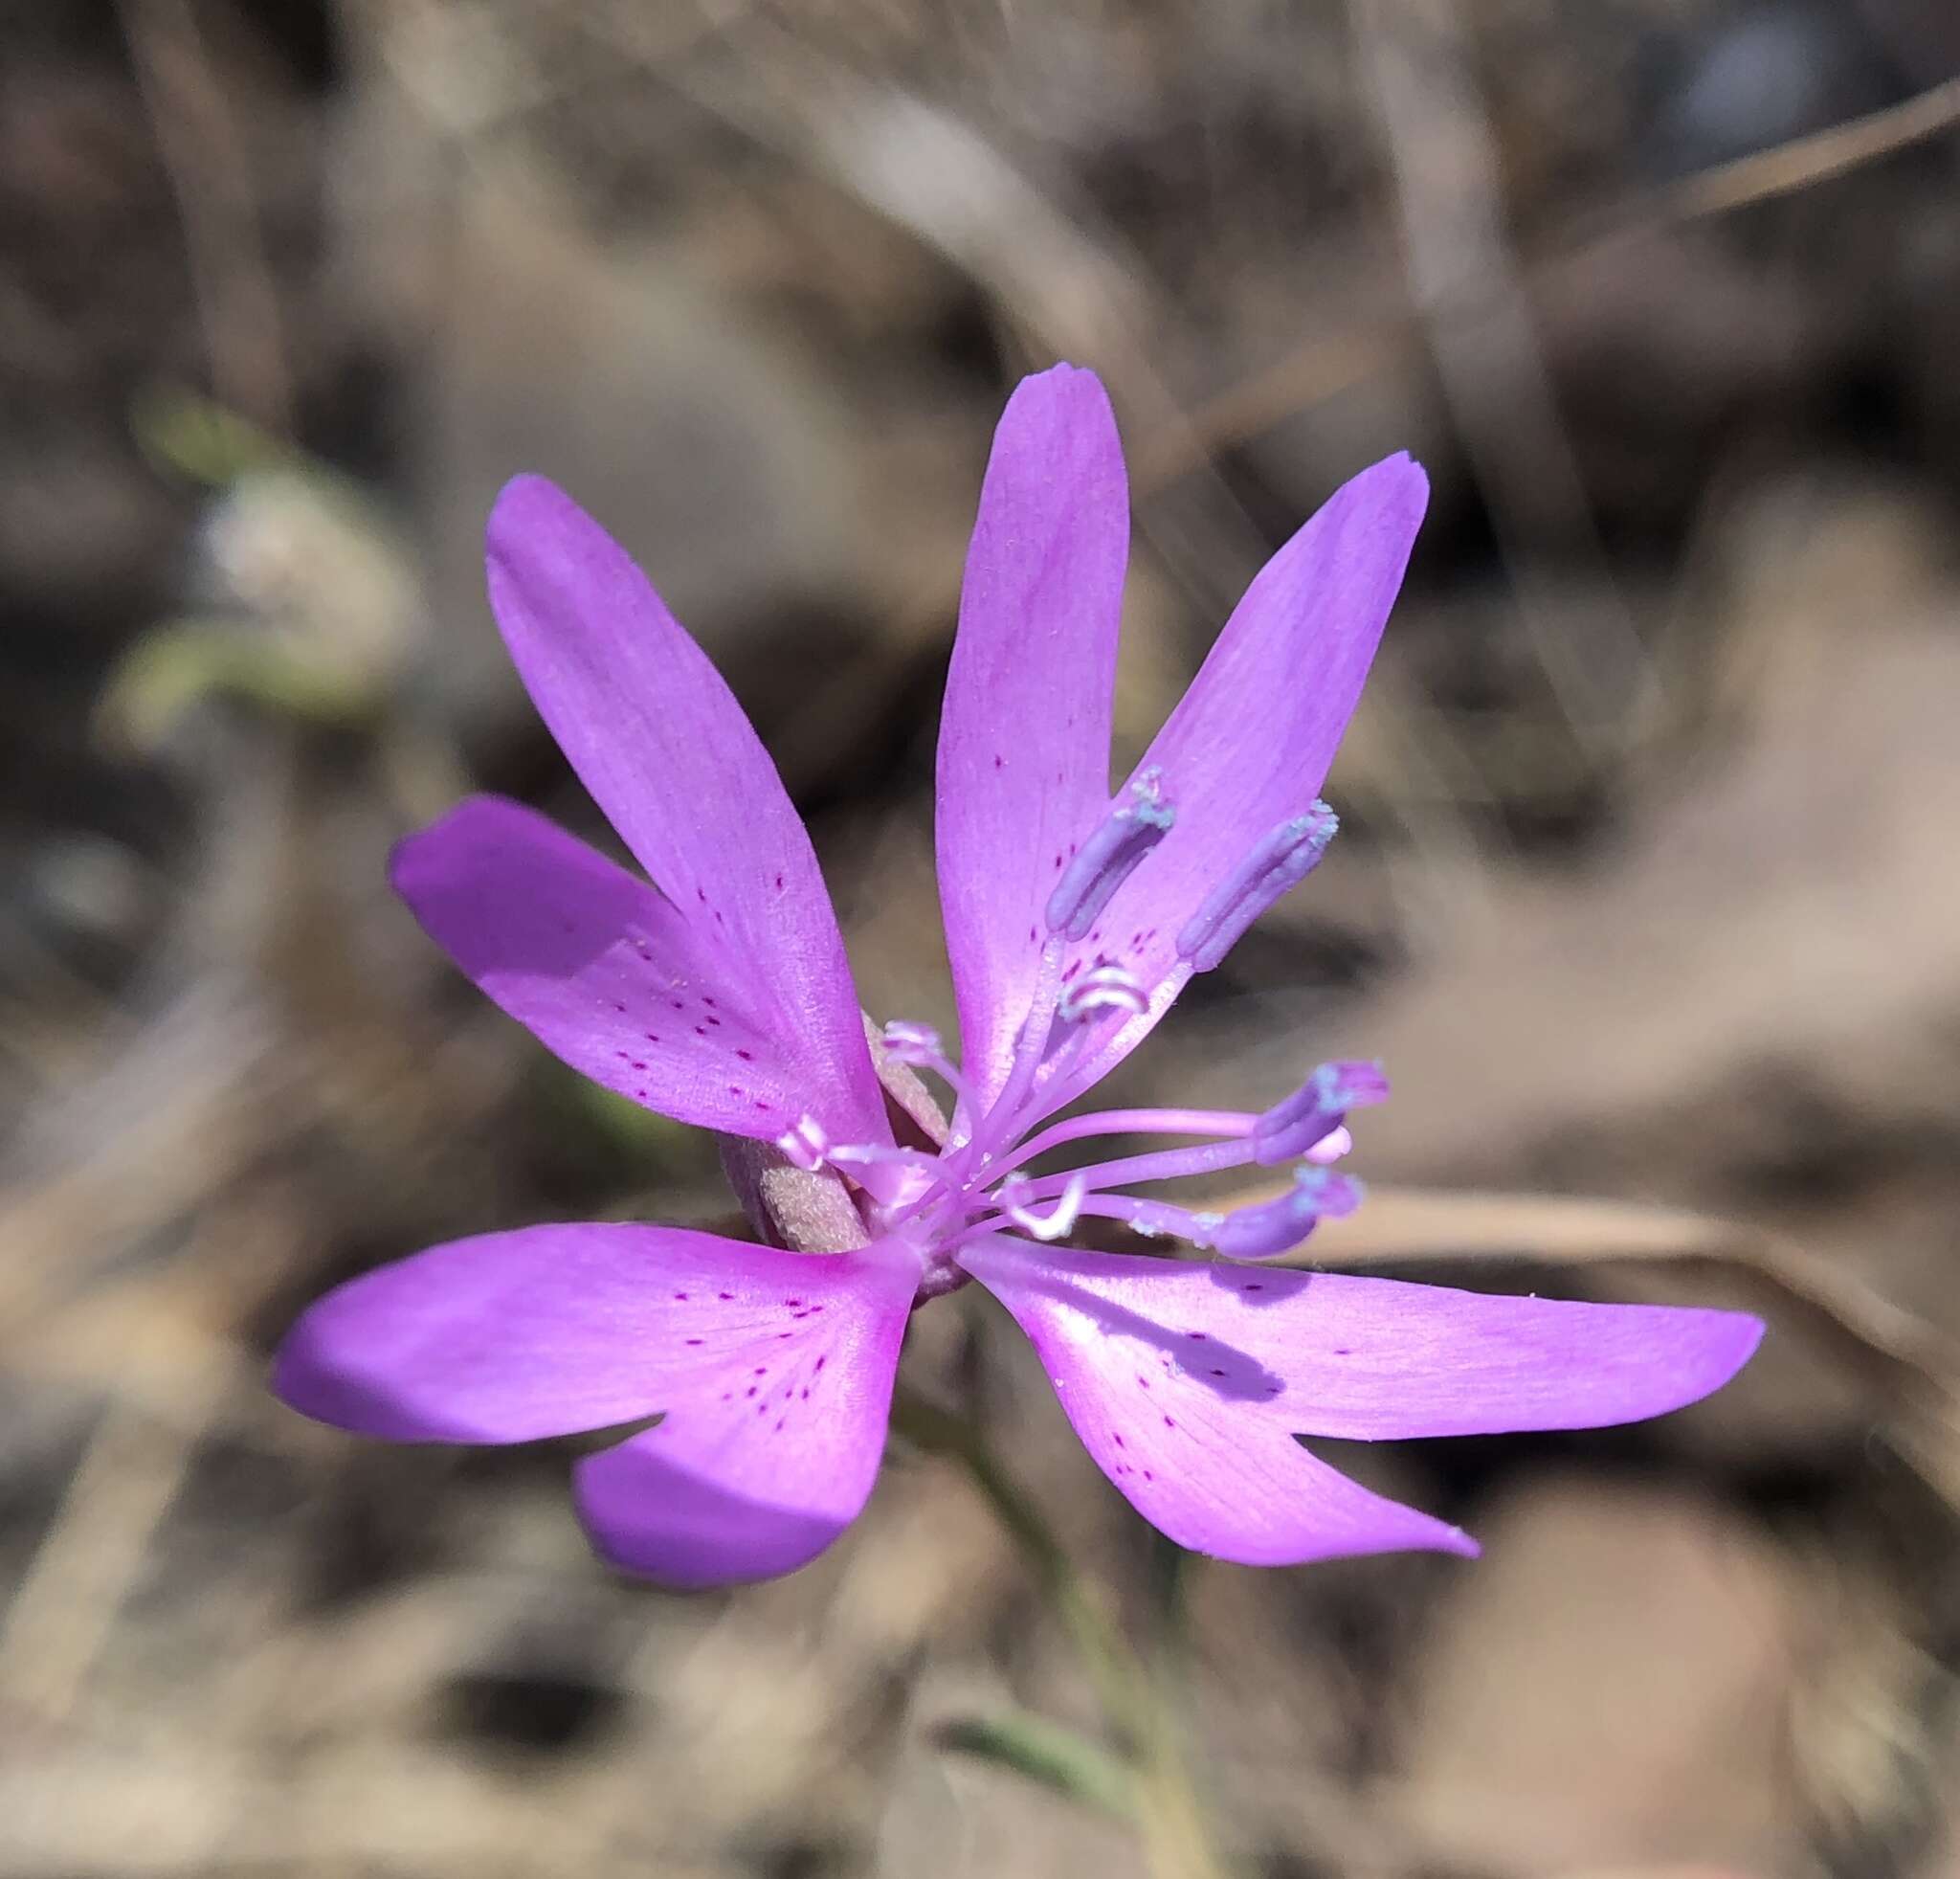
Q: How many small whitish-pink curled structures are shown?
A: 4